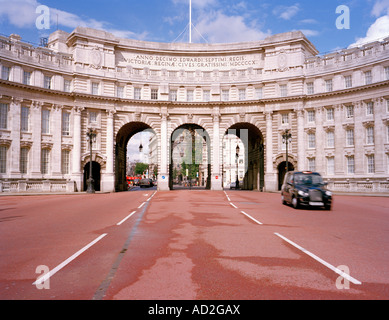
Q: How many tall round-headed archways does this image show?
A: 3